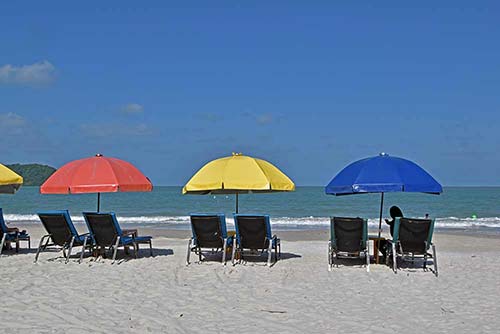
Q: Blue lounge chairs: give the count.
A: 5